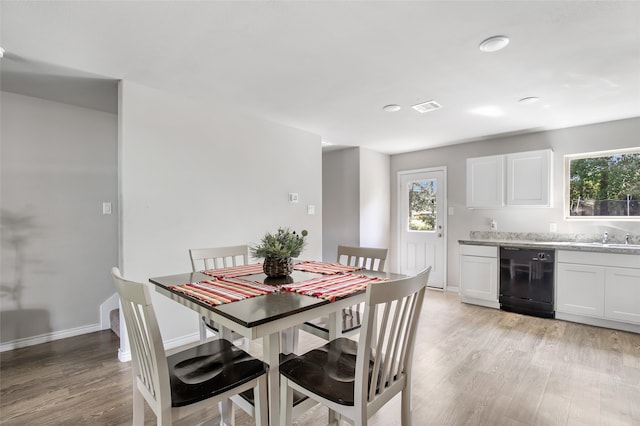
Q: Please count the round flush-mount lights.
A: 3